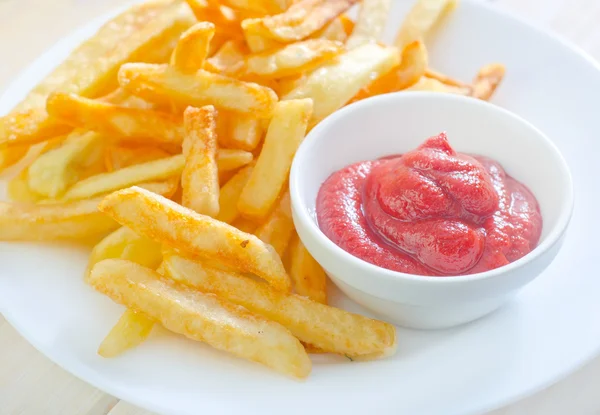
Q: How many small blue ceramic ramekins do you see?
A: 0